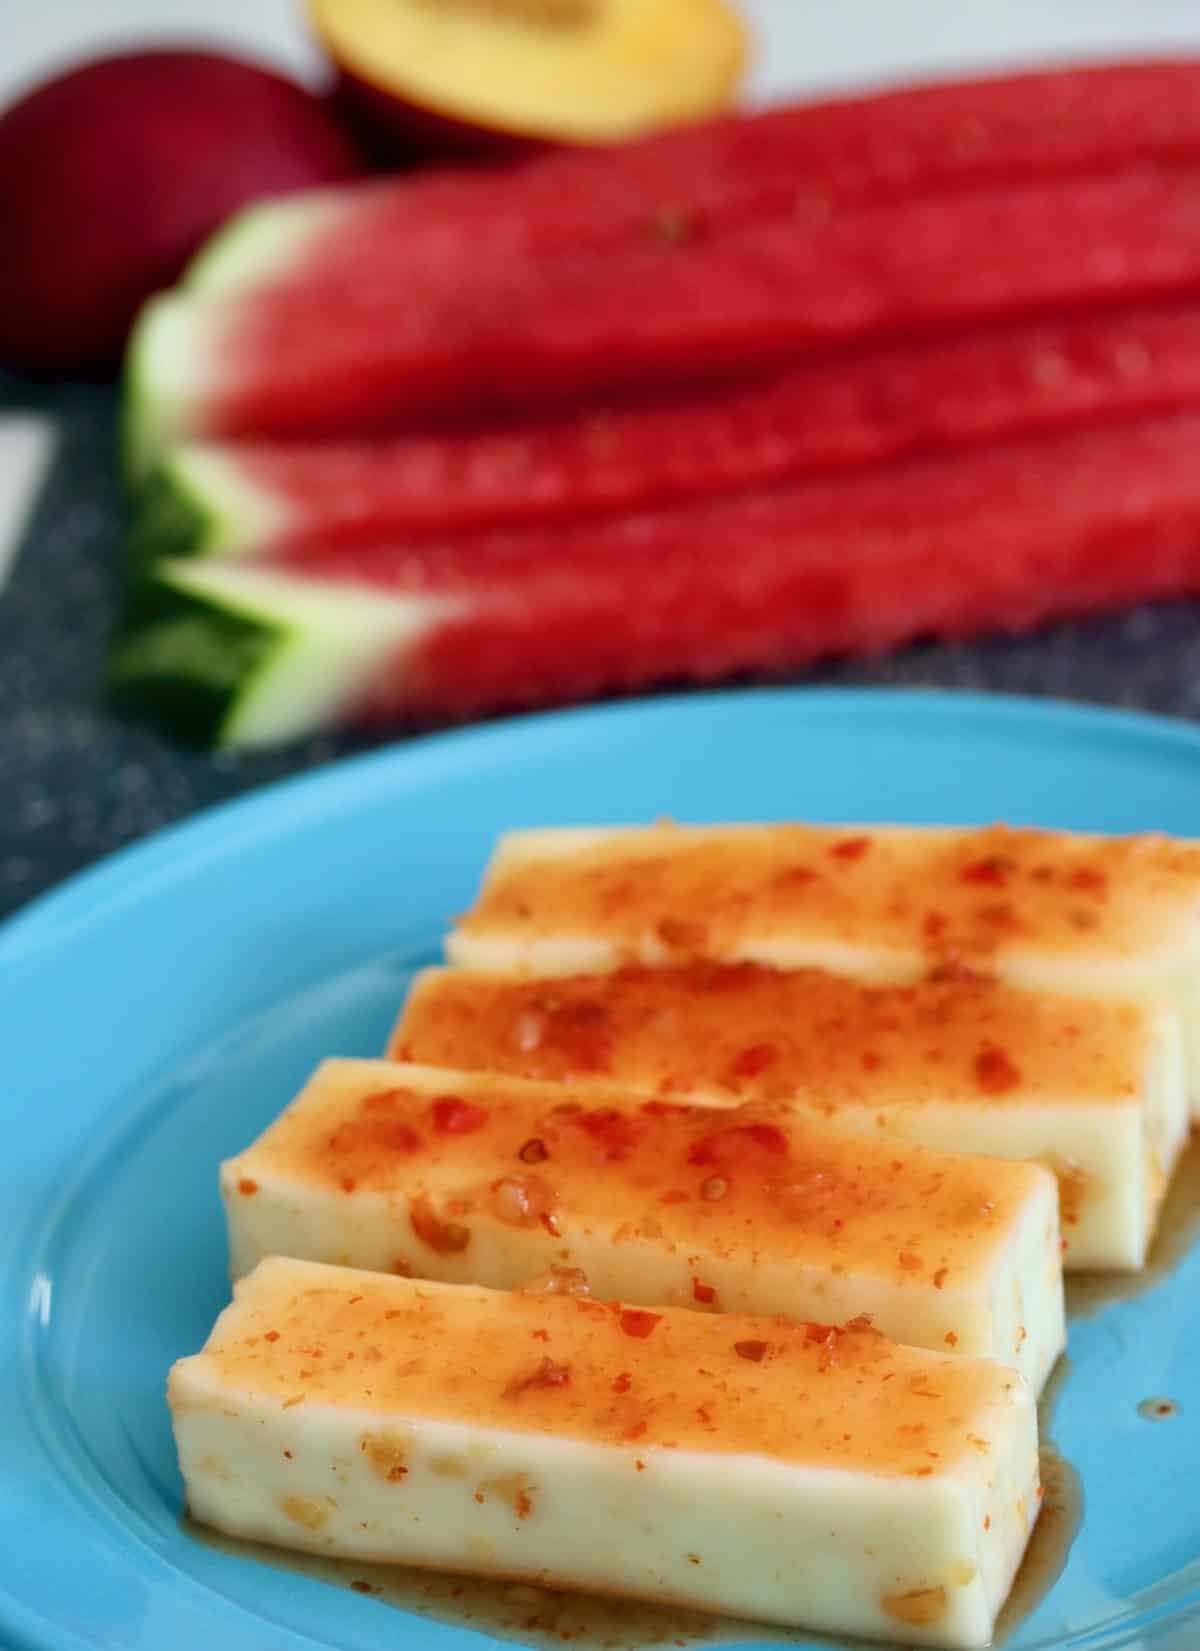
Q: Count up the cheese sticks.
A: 4